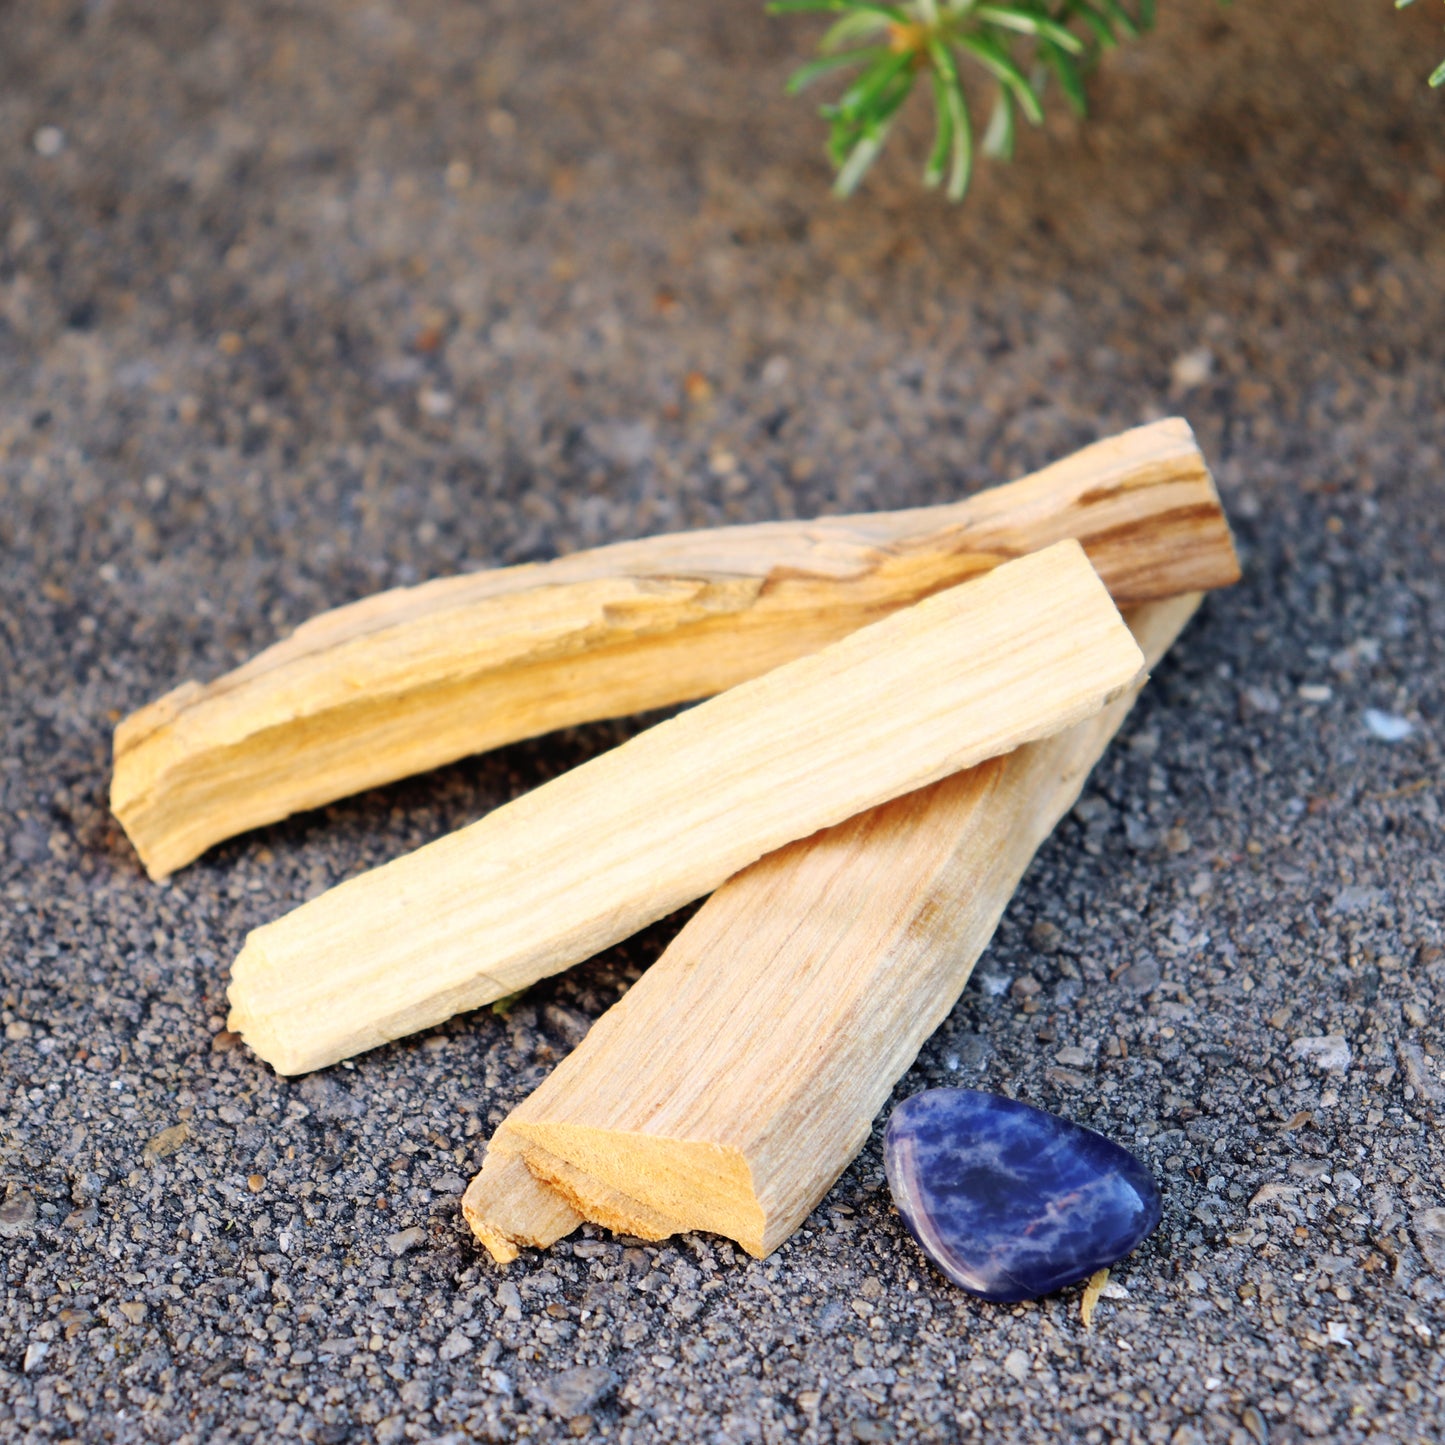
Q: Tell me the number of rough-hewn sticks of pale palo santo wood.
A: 3